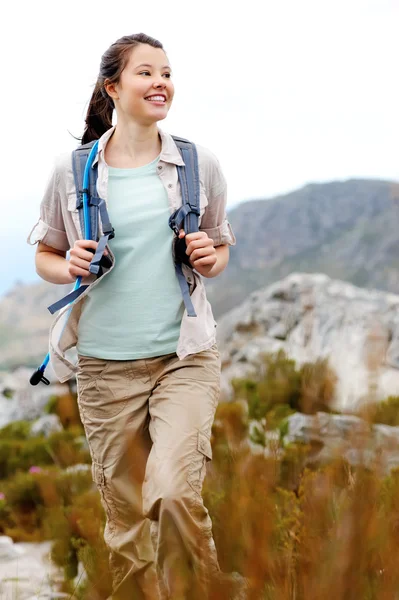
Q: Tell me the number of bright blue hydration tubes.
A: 1